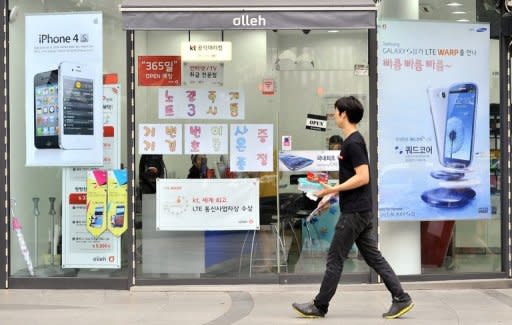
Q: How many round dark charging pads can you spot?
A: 2